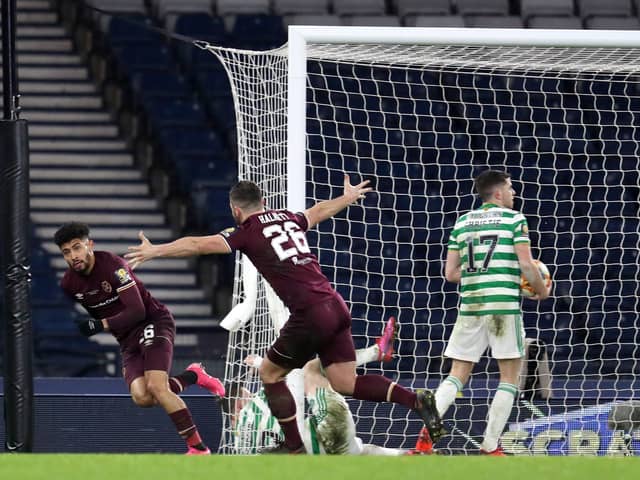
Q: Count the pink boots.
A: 3